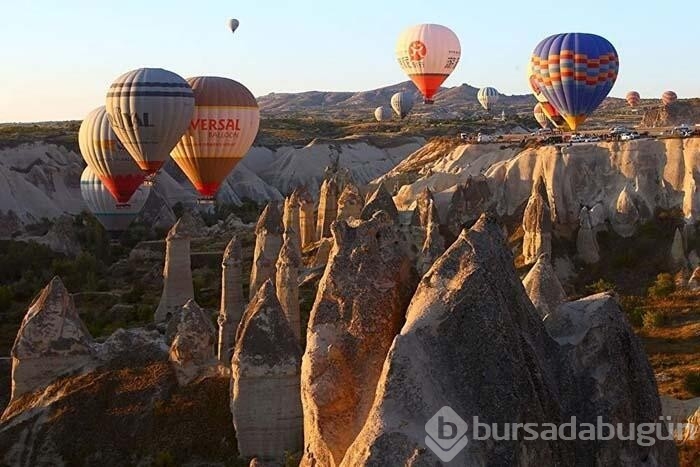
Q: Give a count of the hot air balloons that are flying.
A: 14